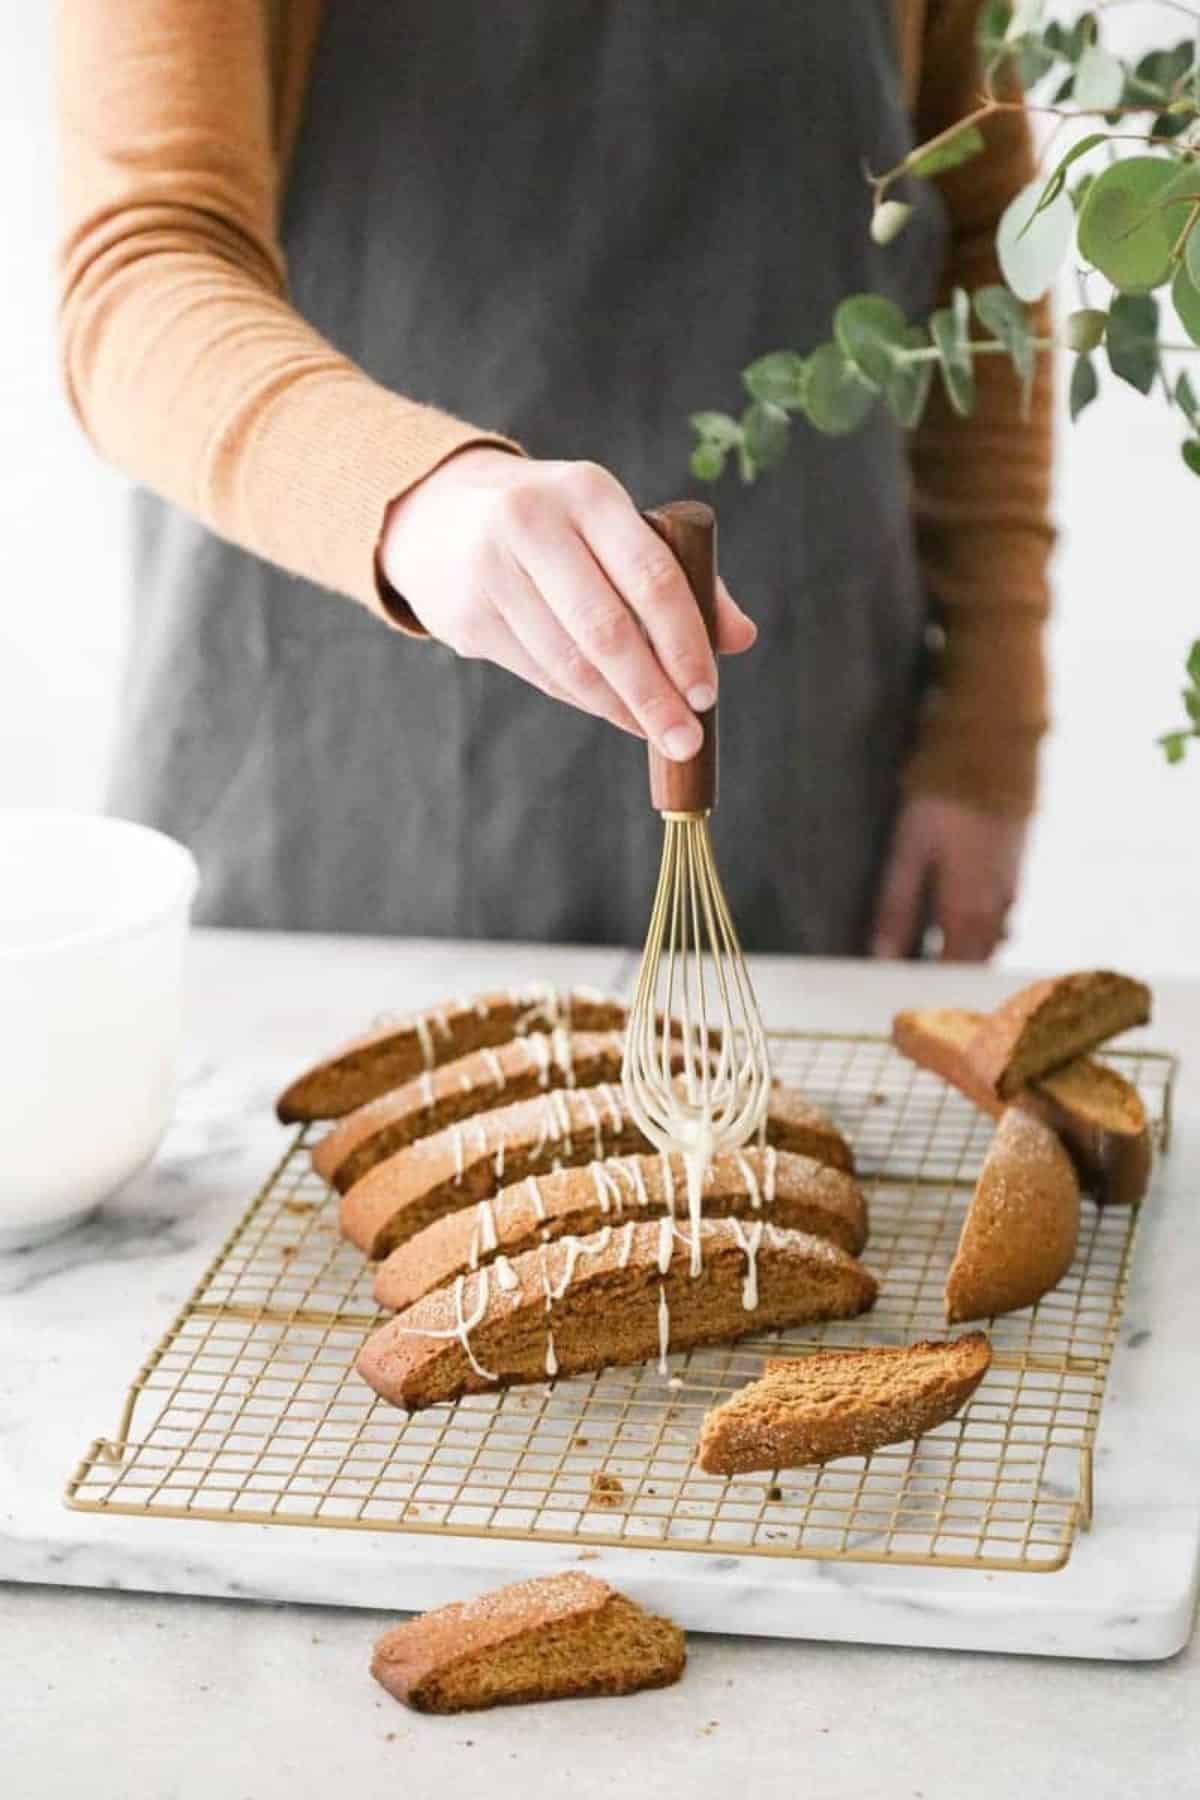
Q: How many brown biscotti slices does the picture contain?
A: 10